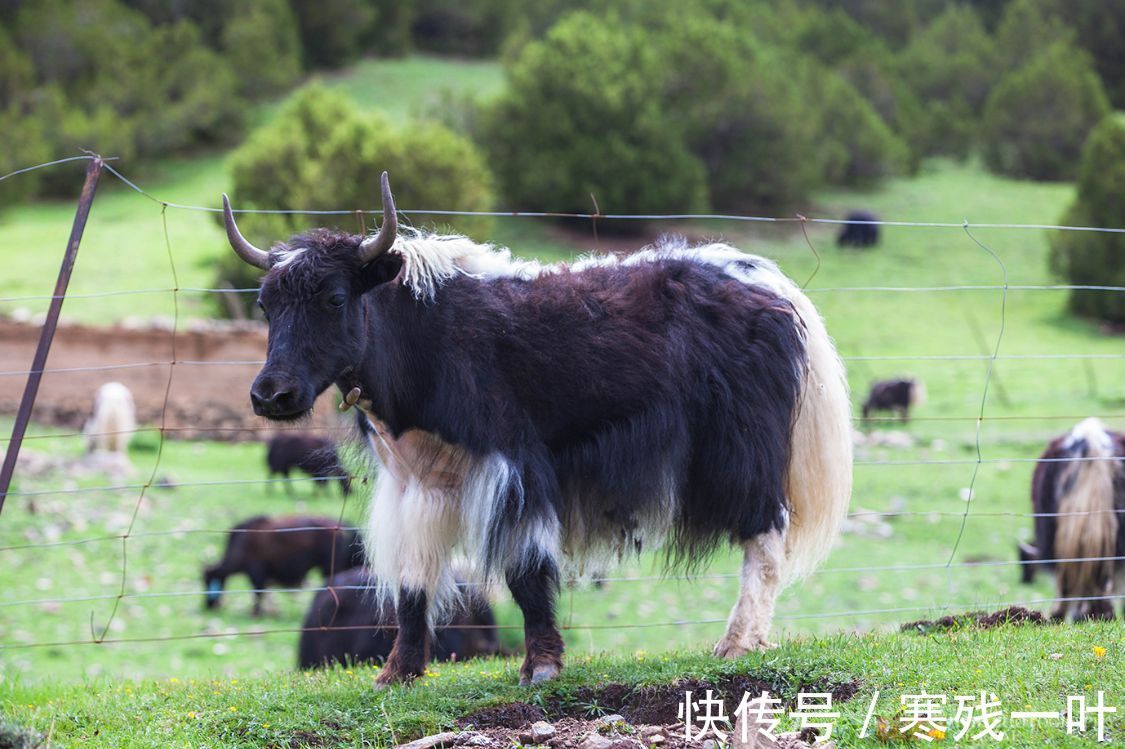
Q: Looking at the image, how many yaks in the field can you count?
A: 8